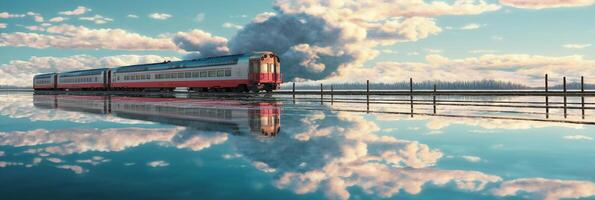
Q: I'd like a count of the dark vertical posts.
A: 9